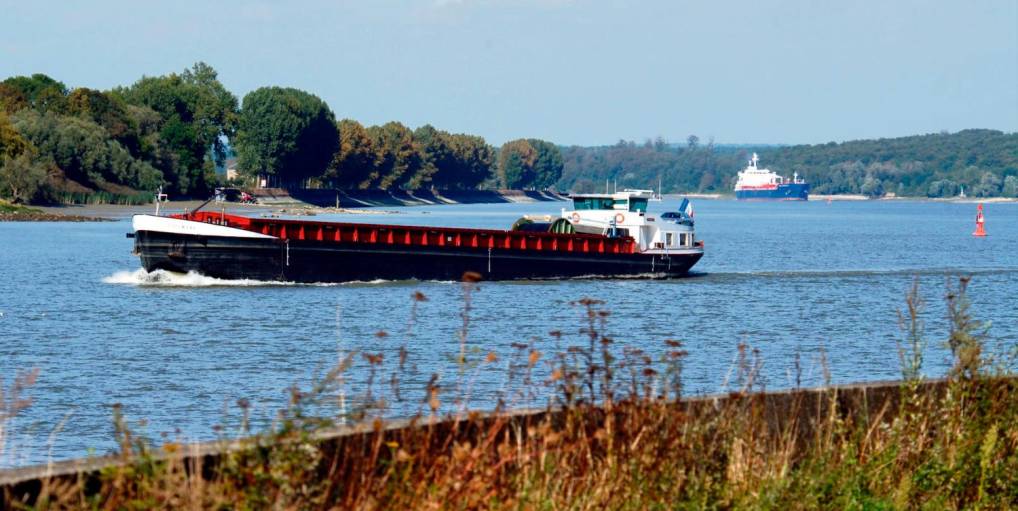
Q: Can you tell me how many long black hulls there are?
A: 1